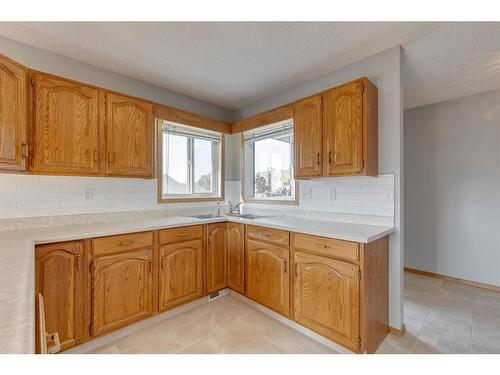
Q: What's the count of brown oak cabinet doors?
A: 12